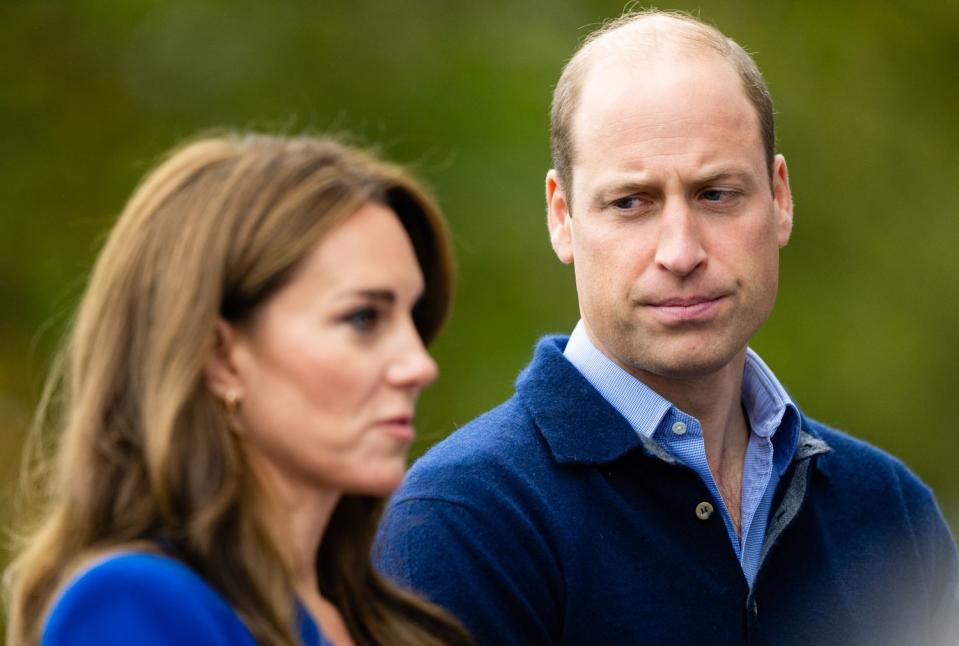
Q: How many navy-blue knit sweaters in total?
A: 1